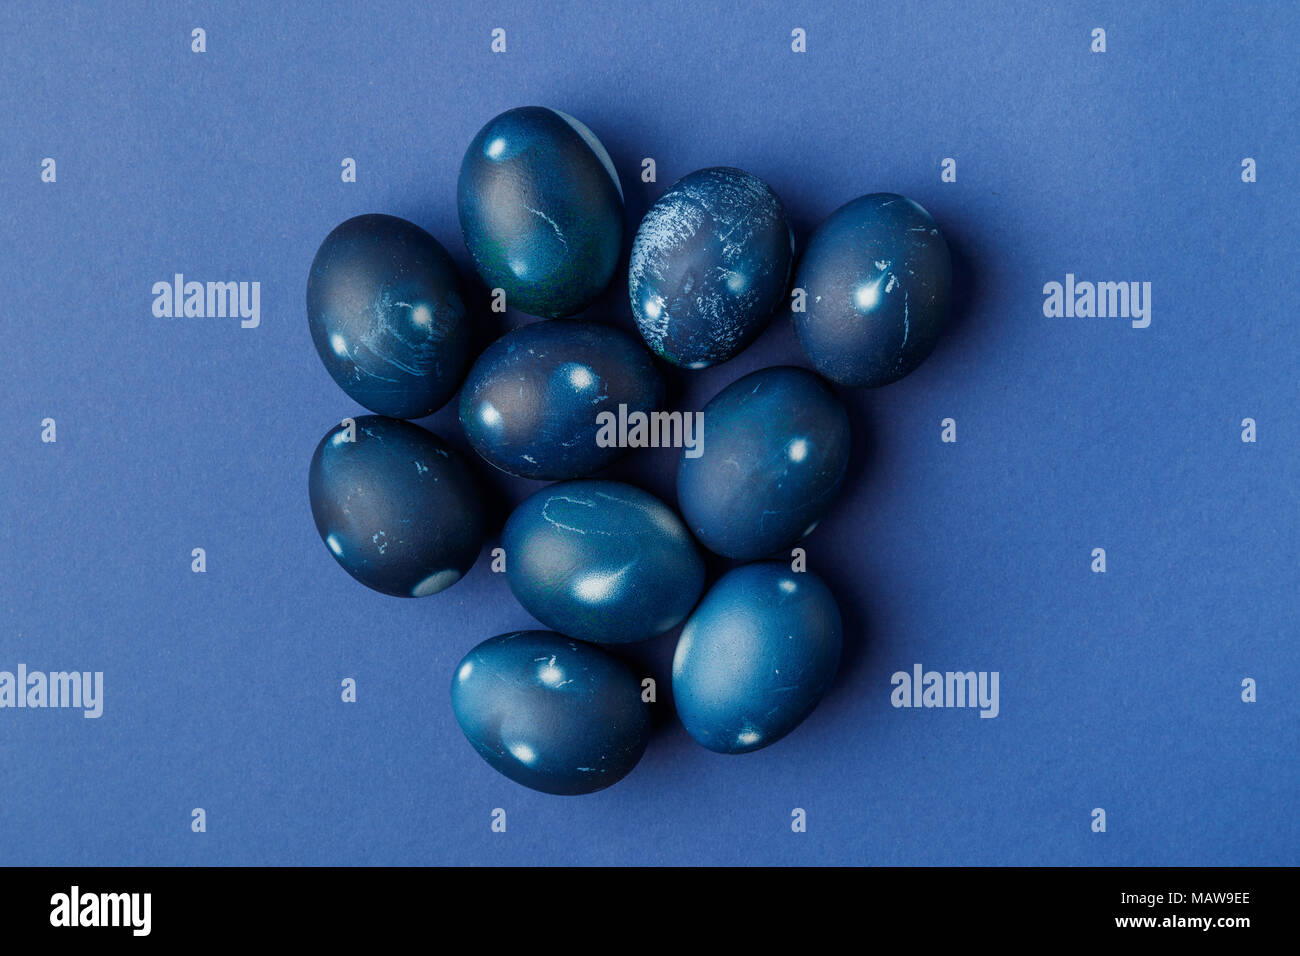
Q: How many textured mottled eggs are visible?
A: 1